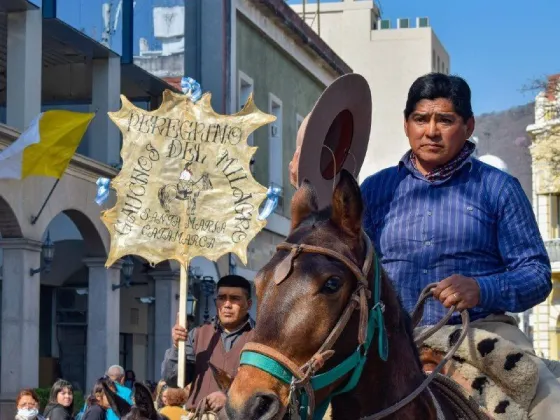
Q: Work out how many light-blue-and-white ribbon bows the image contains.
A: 3